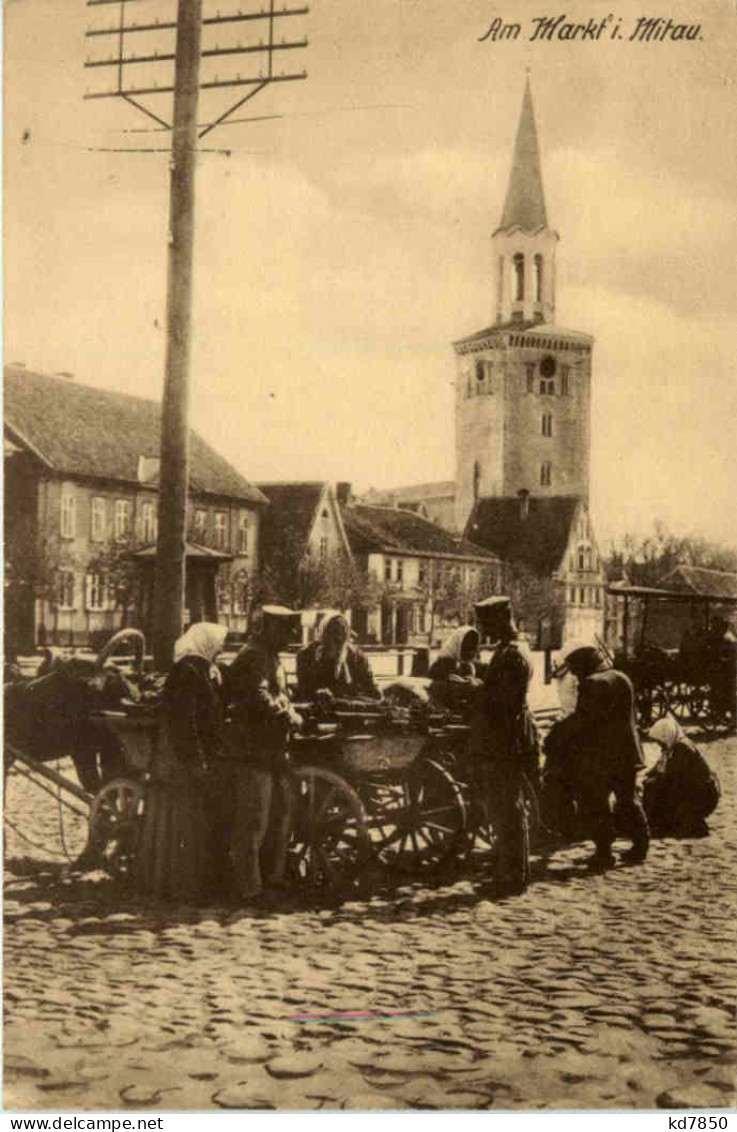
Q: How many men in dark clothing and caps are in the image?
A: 3